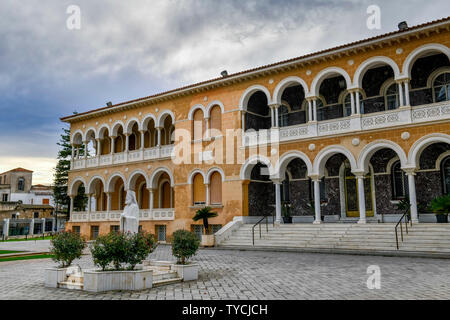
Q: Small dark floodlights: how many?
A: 3